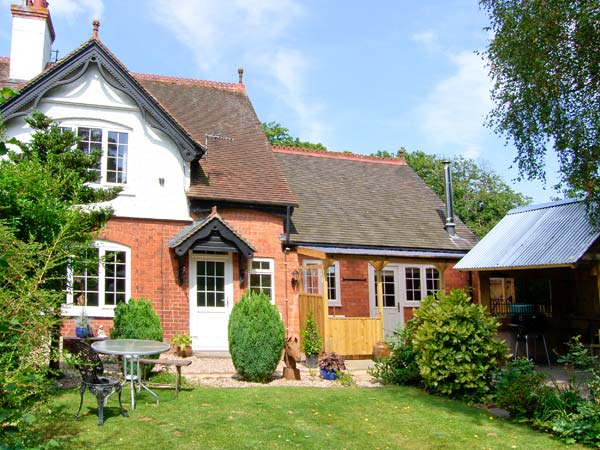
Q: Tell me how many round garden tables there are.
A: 1